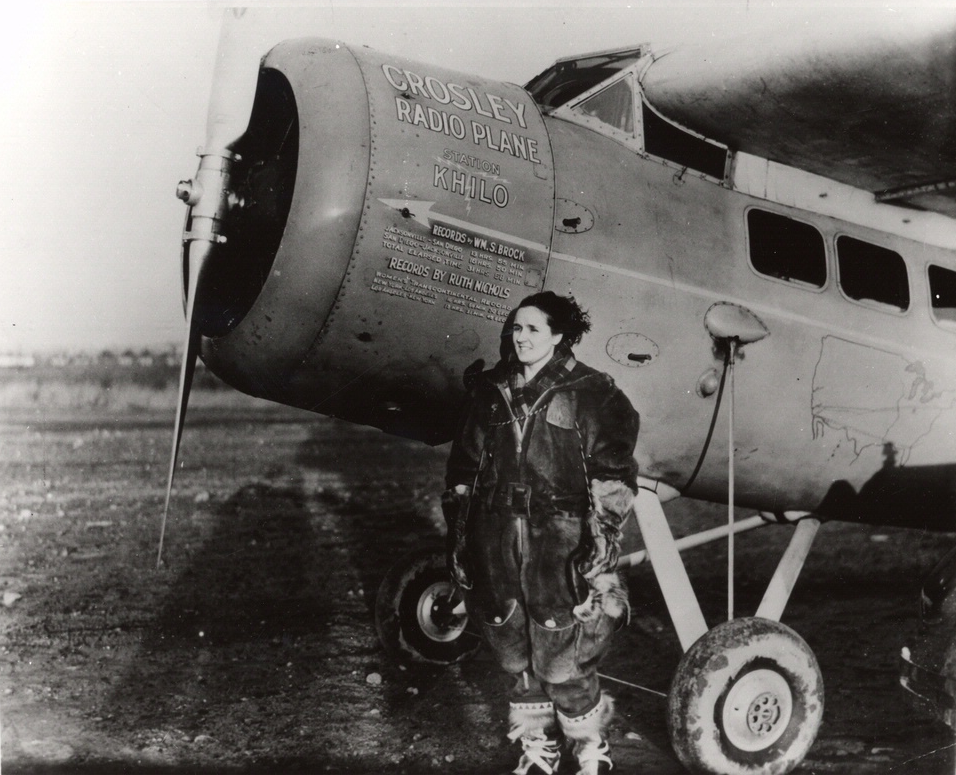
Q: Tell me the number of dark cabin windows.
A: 3